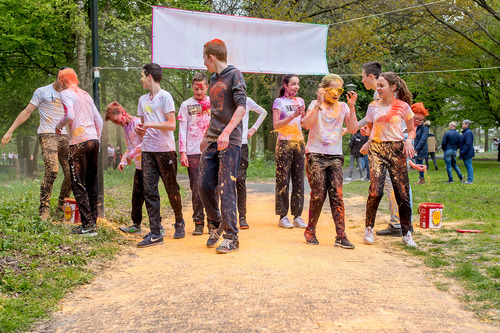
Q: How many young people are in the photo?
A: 12